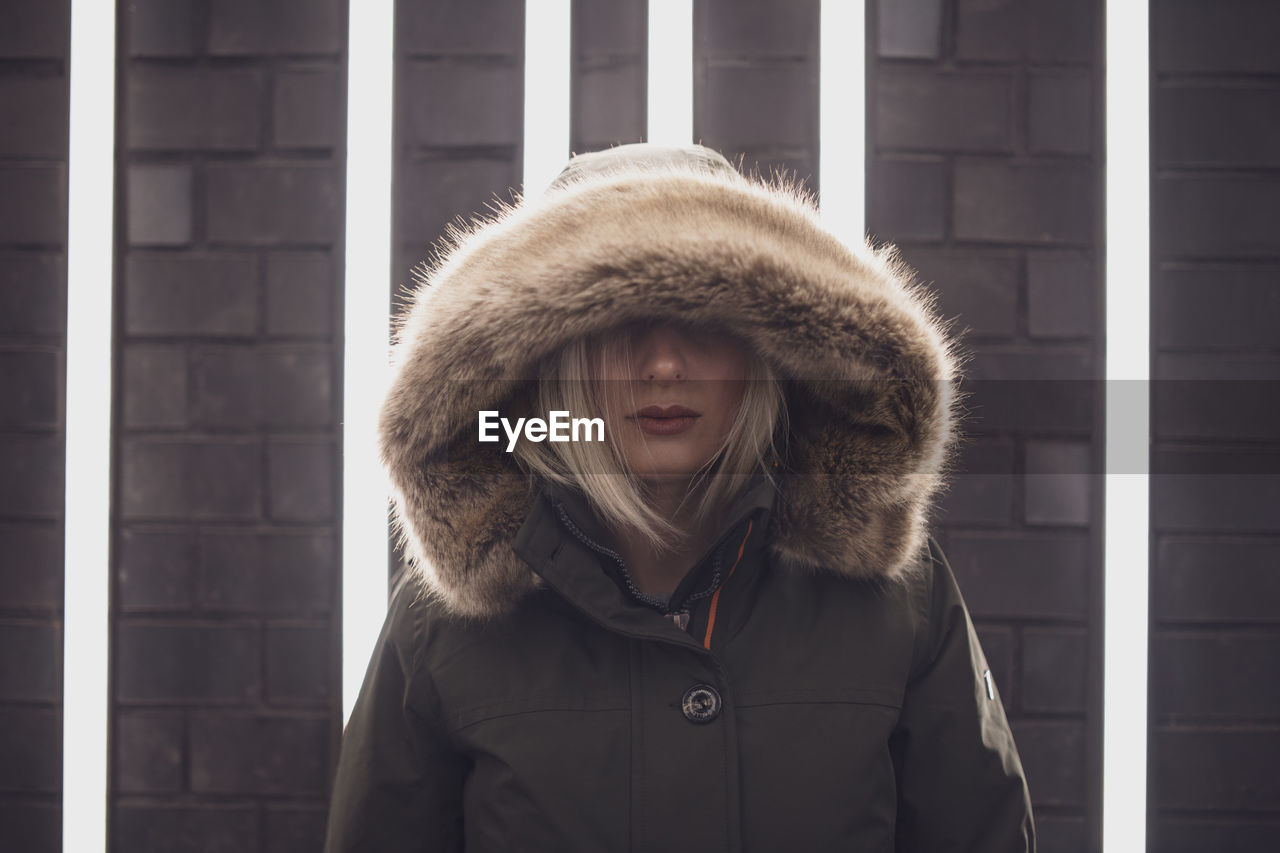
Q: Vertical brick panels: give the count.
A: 7